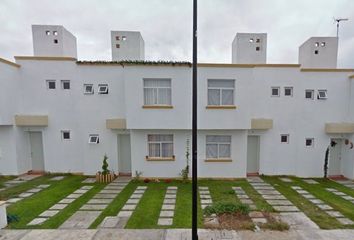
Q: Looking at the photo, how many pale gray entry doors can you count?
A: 4